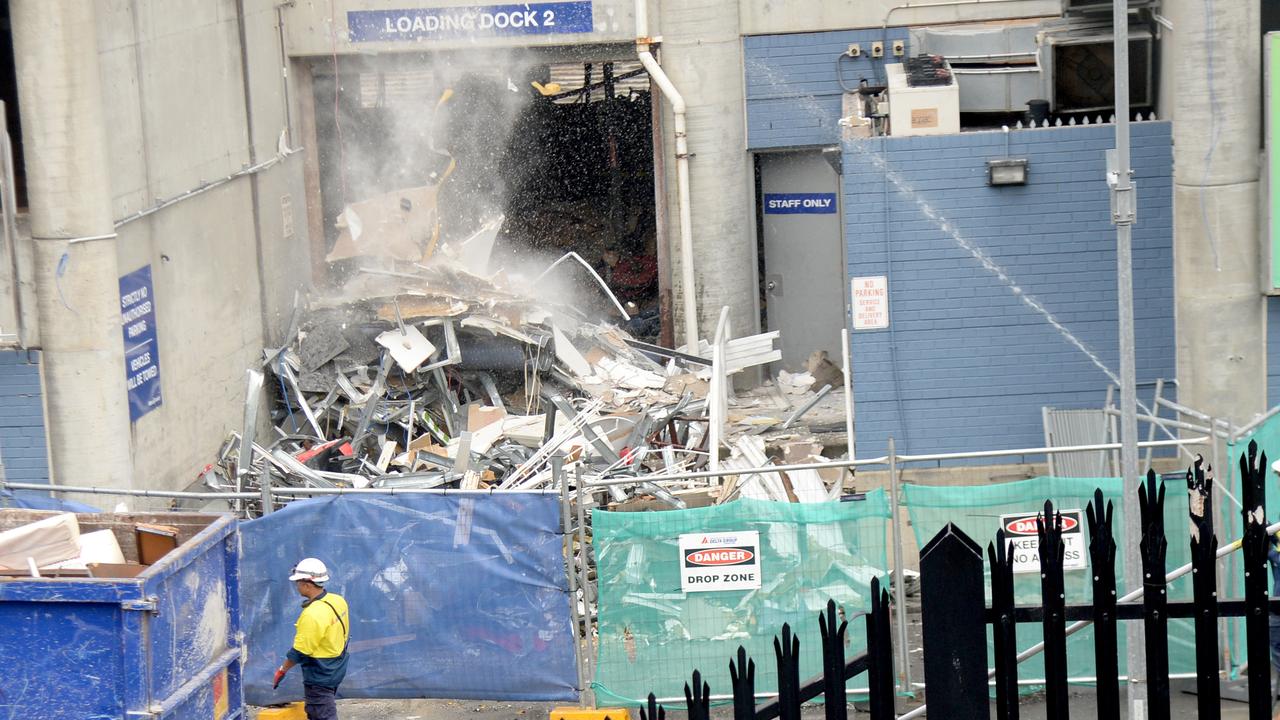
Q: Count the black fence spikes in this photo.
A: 12